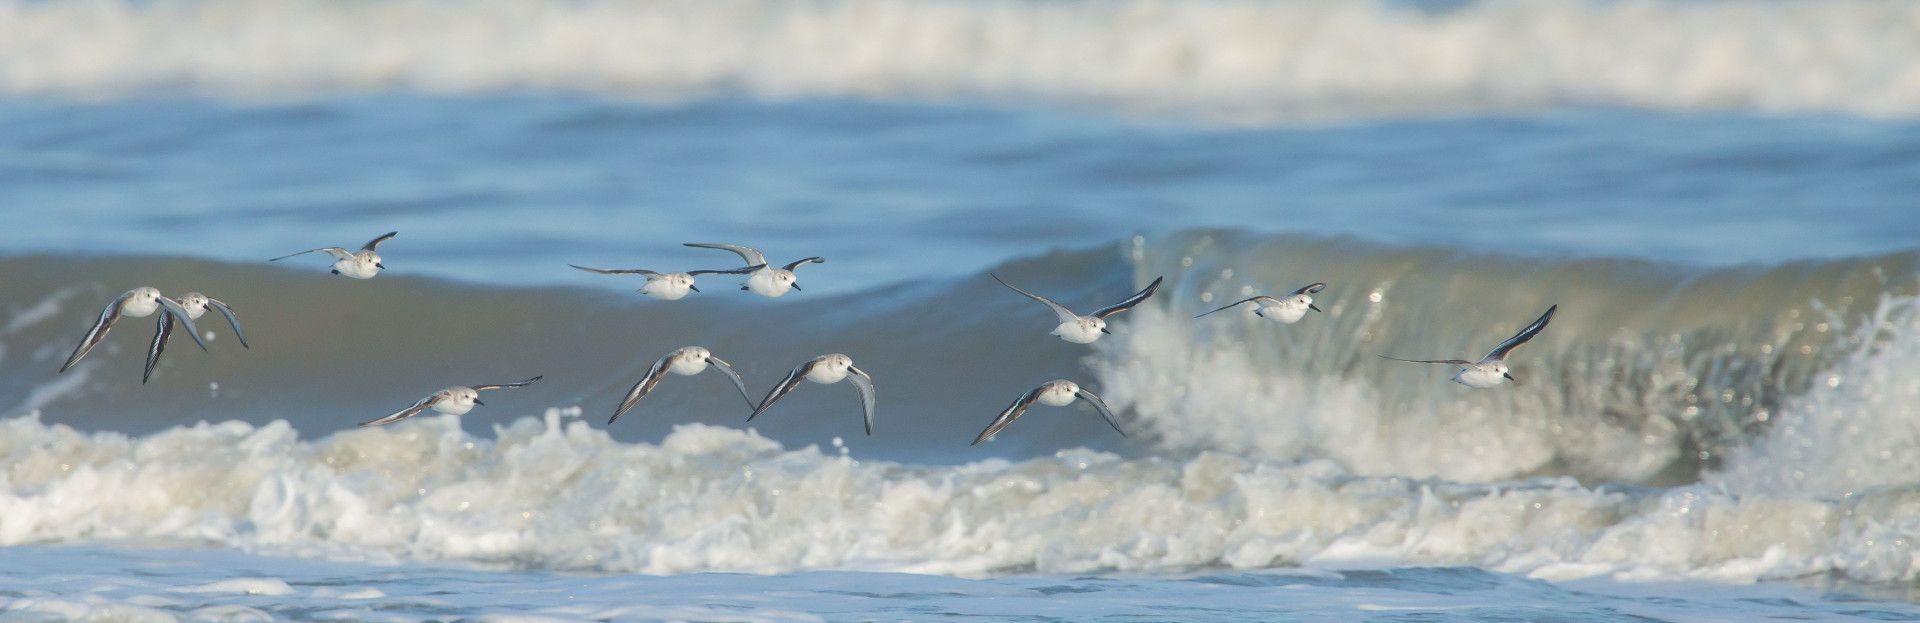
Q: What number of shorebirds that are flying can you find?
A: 12